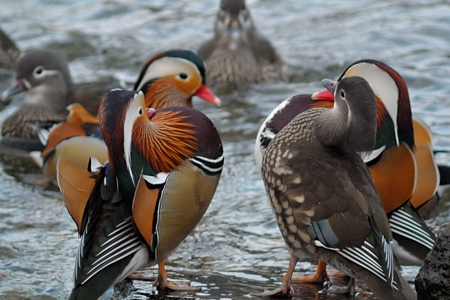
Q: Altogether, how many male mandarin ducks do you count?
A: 3